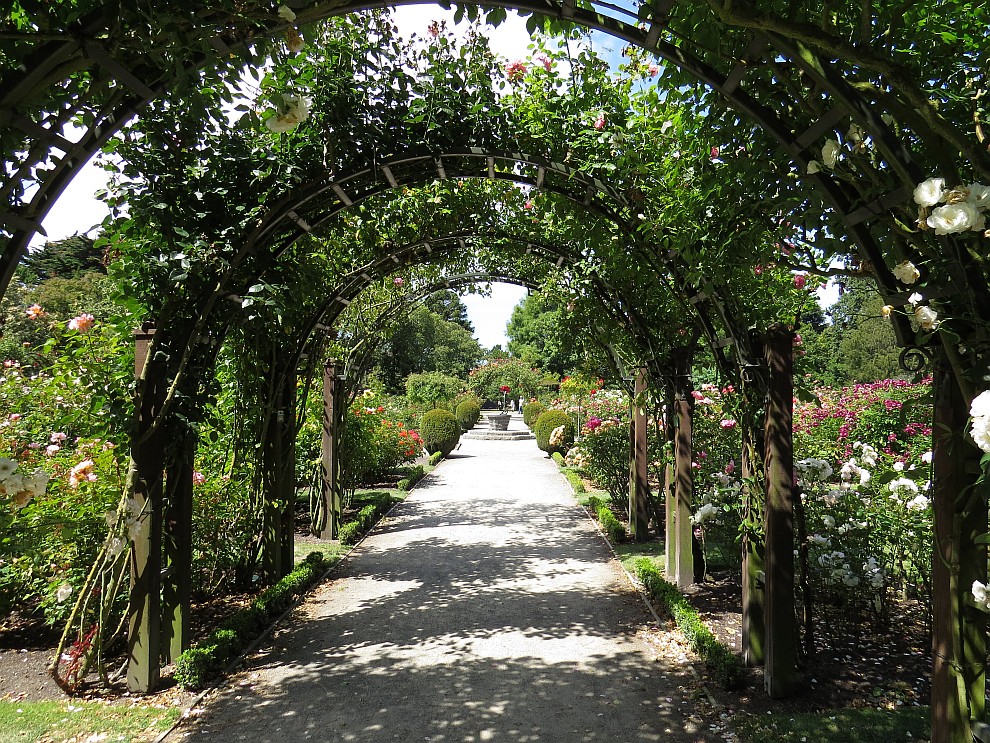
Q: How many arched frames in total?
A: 4